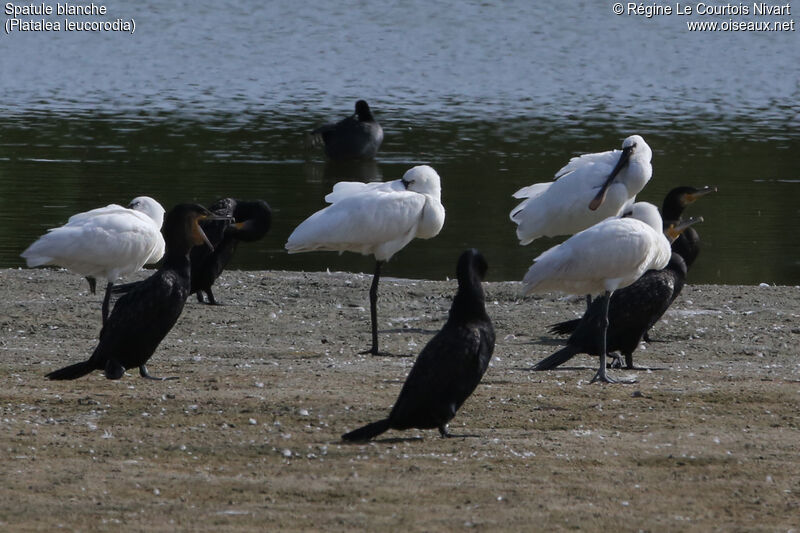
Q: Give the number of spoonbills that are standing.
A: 4